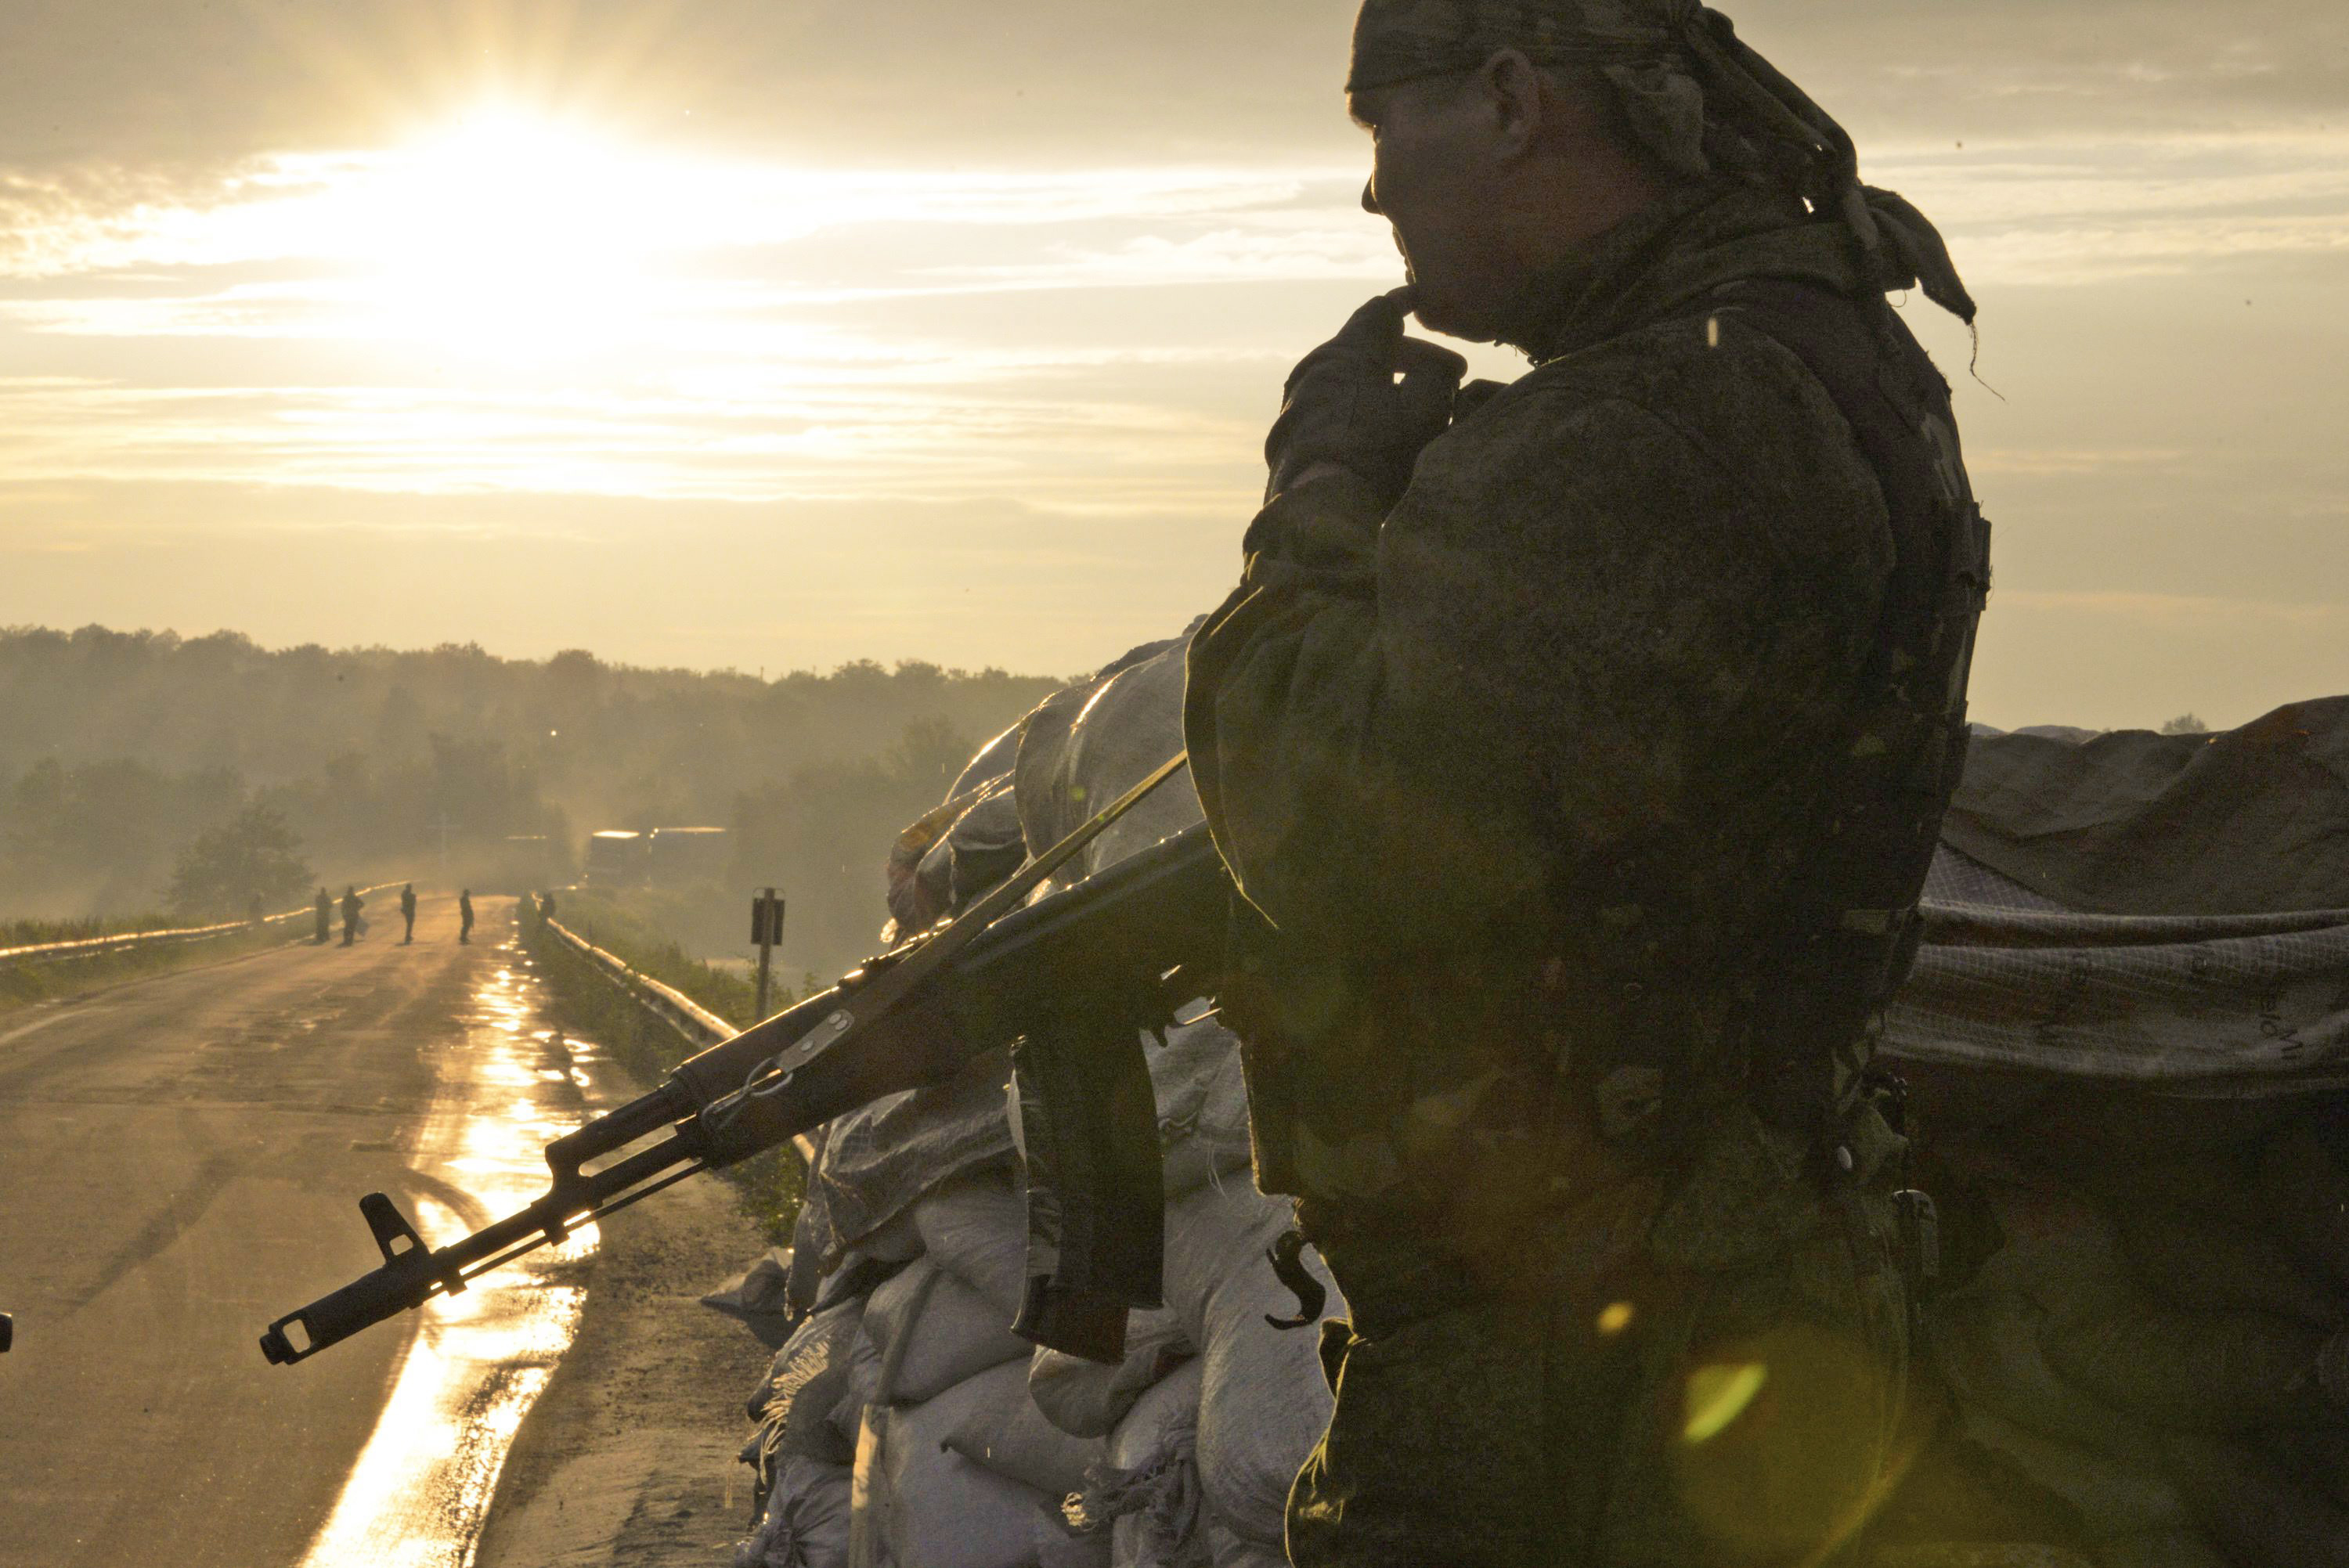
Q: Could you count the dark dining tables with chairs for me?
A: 0